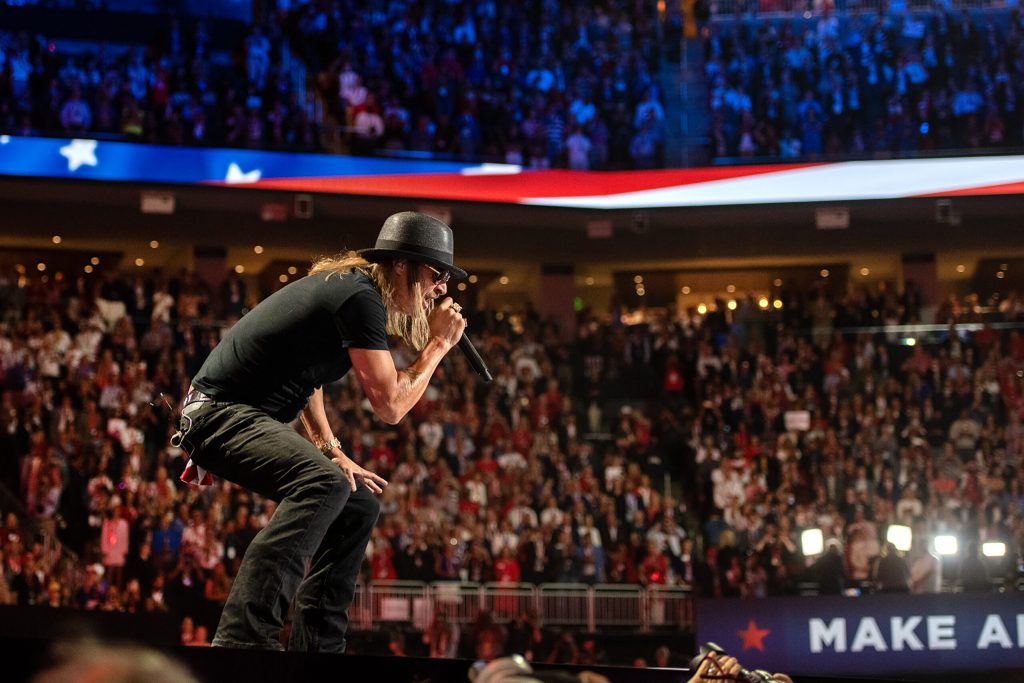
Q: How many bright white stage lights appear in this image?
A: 4